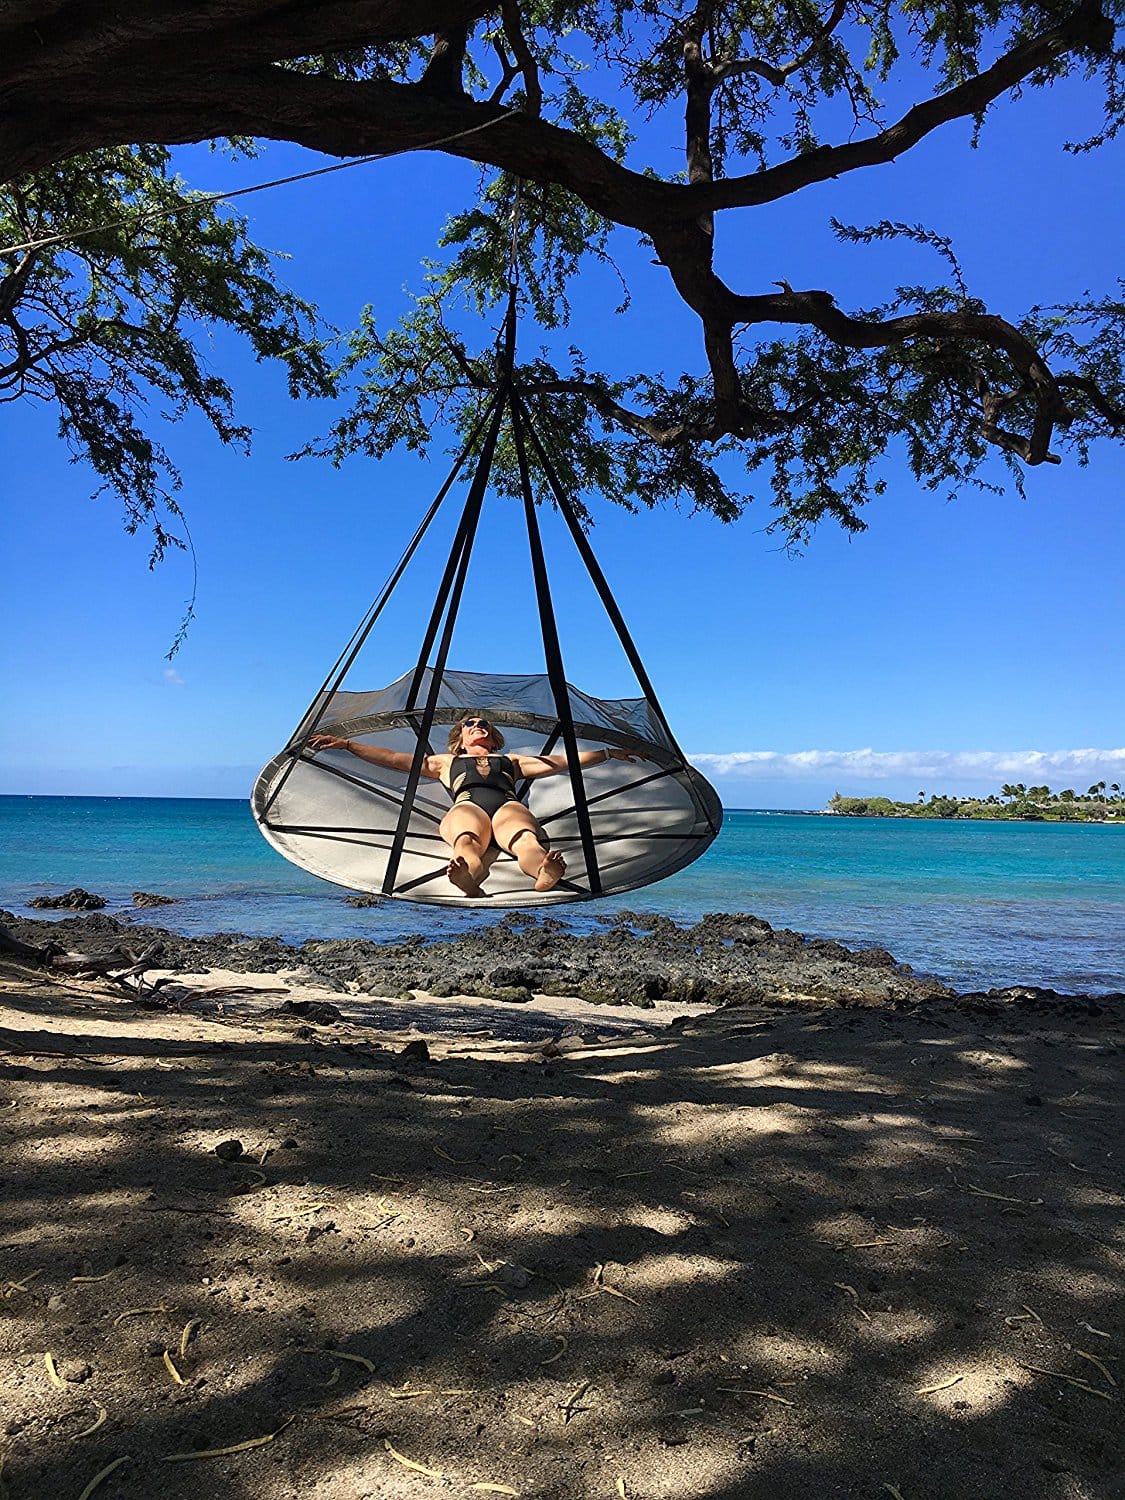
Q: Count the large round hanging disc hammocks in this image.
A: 1